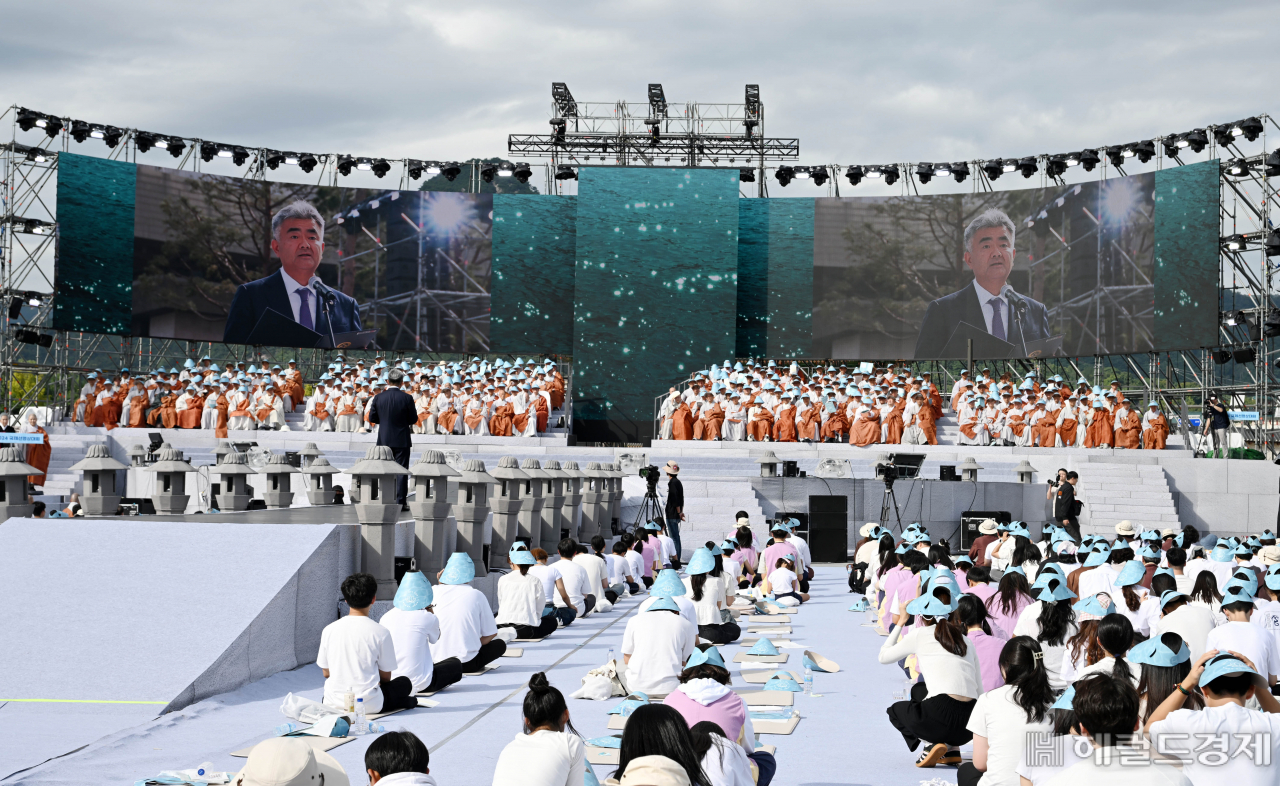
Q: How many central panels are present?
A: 1